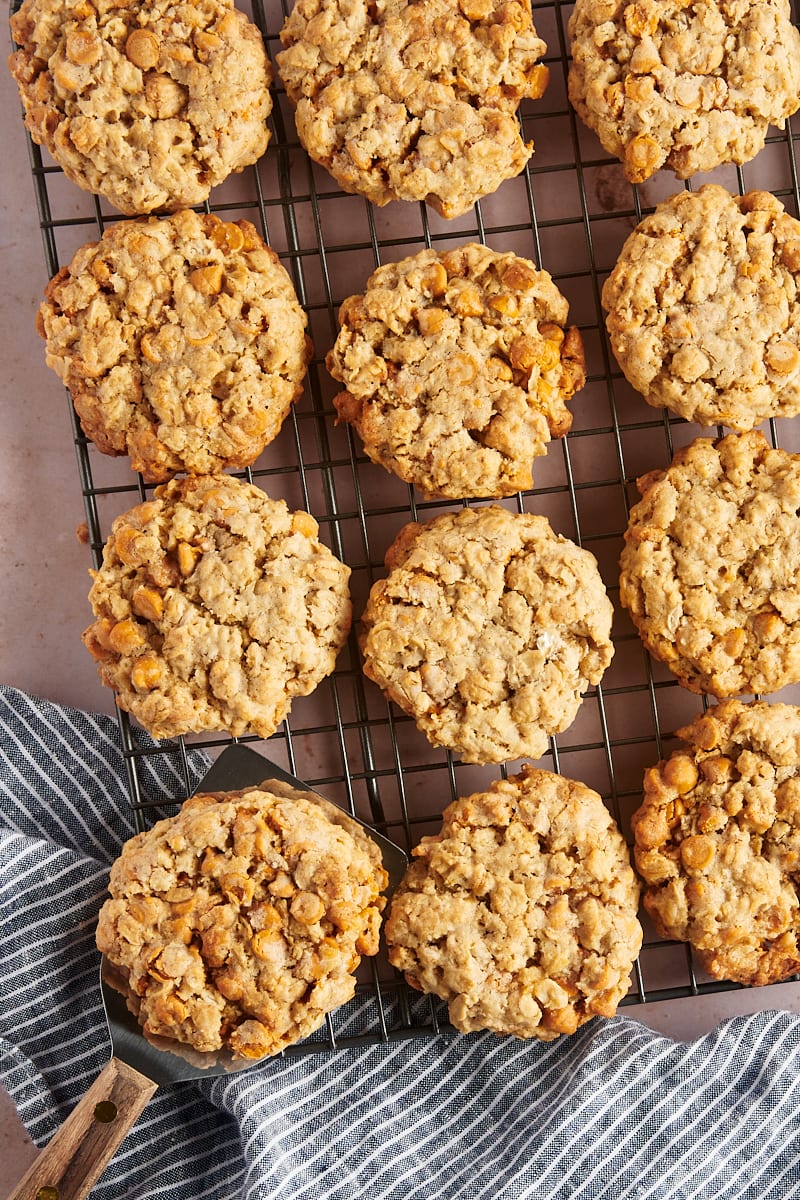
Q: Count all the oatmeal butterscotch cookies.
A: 12